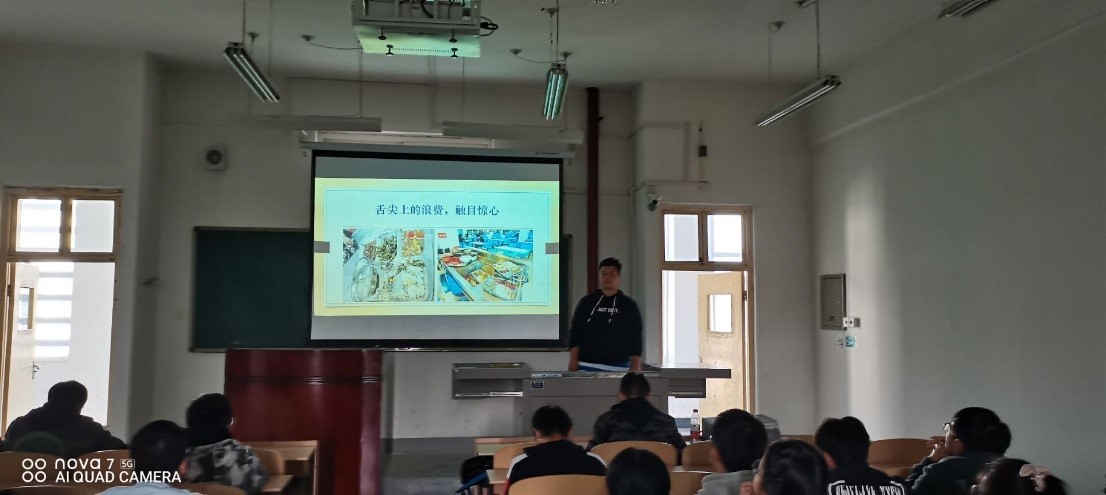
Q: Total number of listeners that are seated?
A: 11